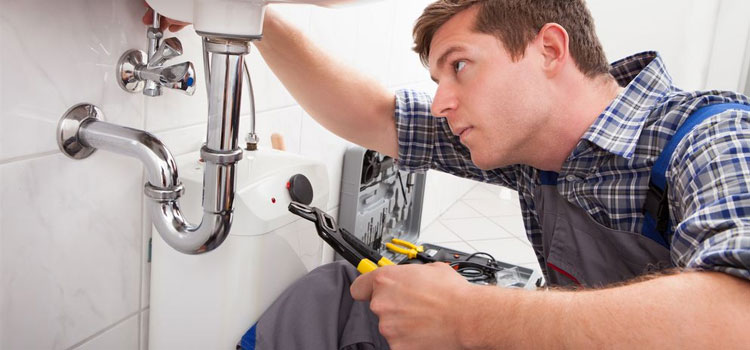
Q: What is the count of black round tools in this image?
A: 1